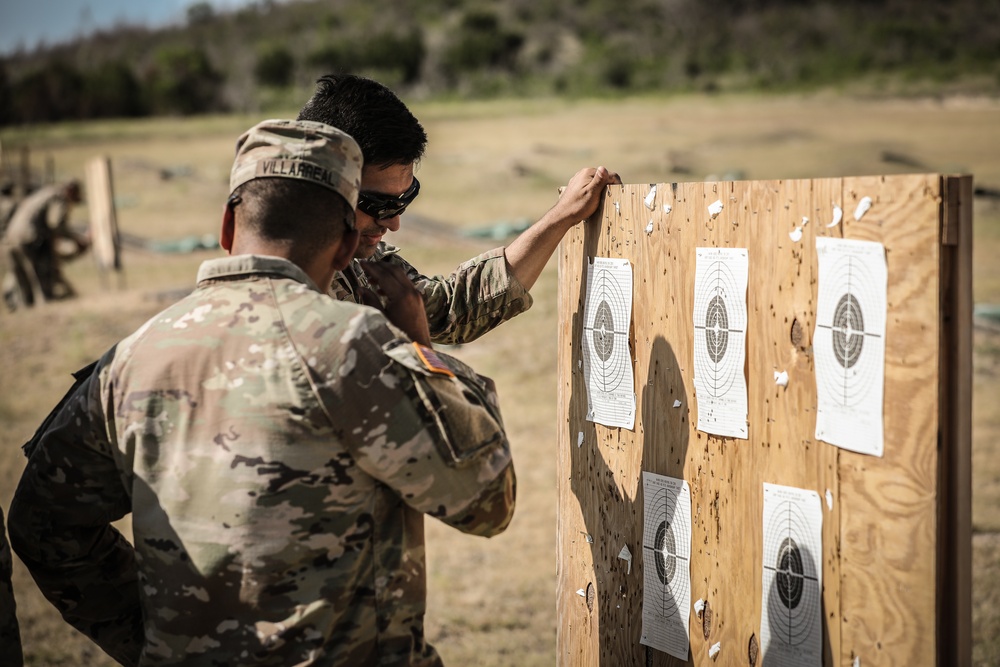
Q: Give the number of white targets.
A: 5